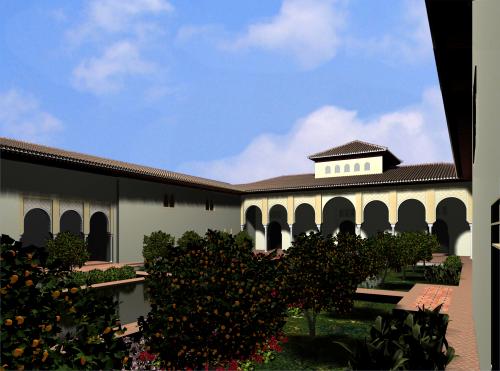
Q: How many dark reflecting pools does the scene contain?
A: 1